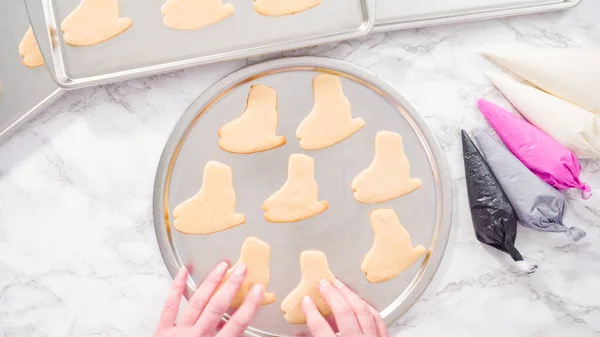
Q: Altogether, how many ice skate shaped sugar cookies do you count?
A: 12